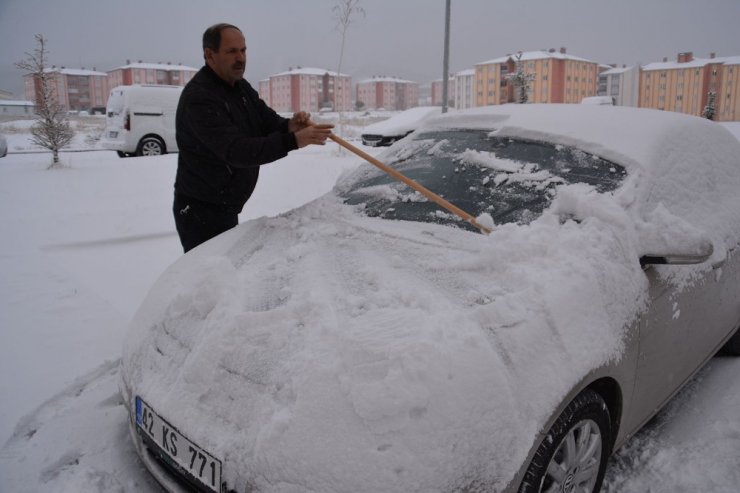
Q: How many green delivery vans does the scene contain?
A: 0